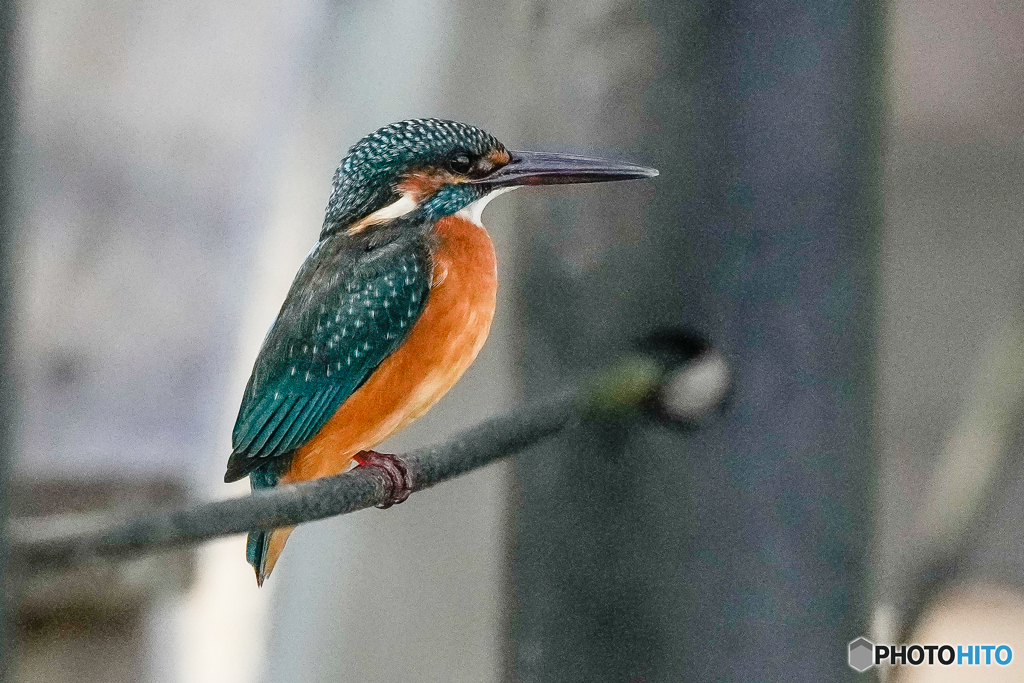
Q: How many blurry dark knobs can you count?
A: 1